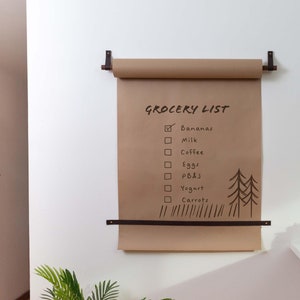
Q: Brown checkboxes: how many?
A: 7